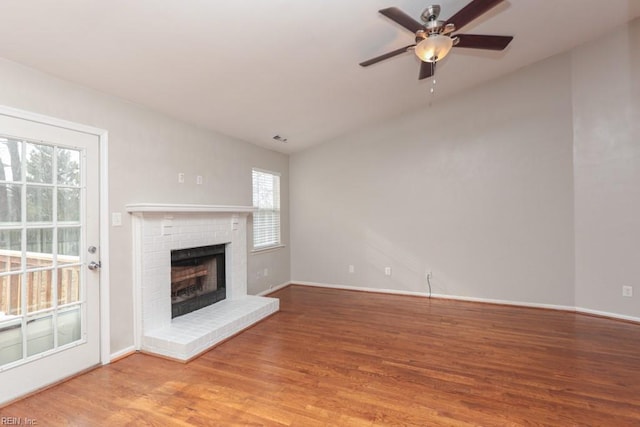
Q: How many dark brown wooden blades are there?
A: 5